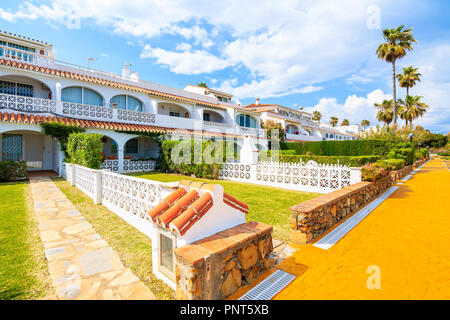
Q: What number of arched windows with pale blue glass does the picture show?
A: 3